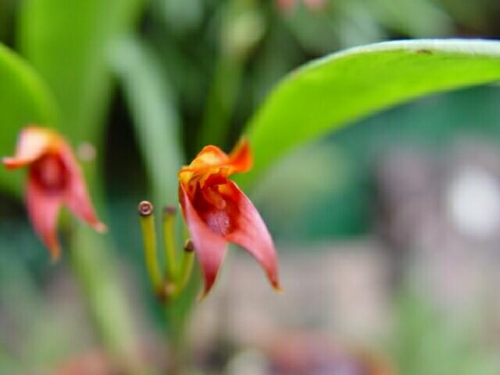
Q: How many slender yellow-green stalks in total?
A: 3